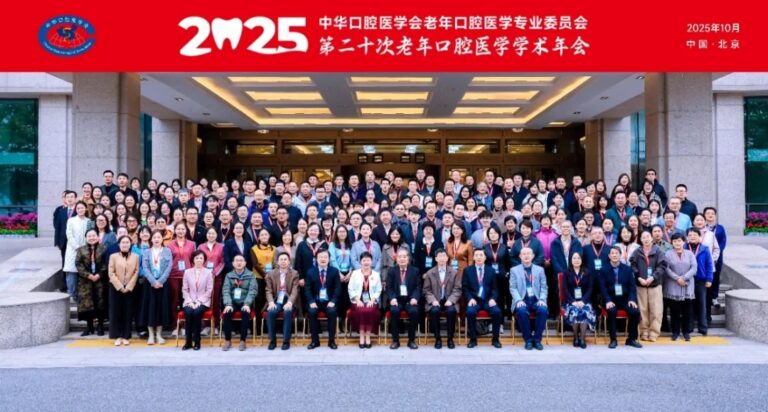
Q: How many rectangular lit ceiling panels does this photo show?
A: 9